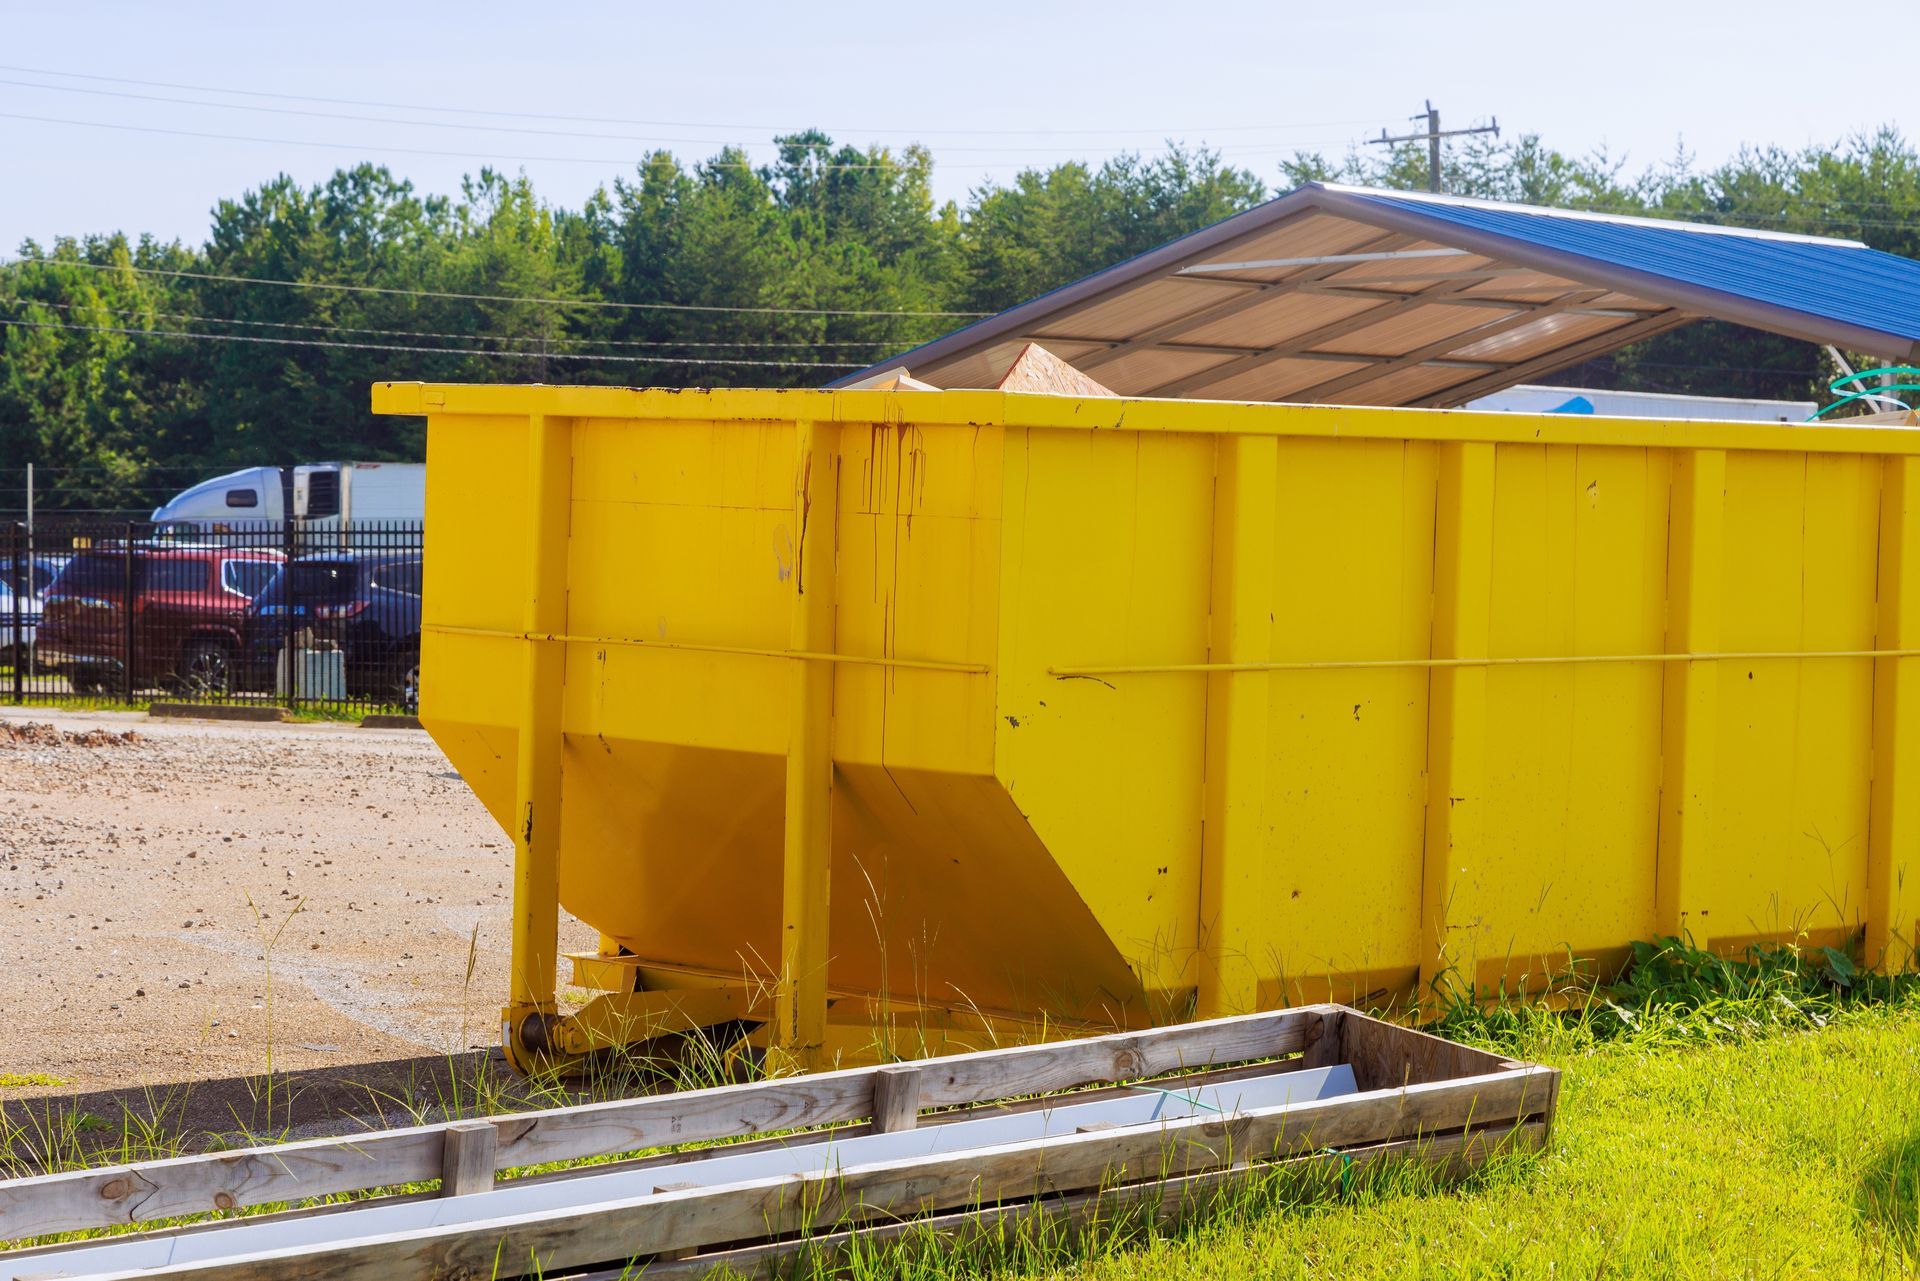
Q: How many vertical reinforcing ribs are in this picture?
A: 6